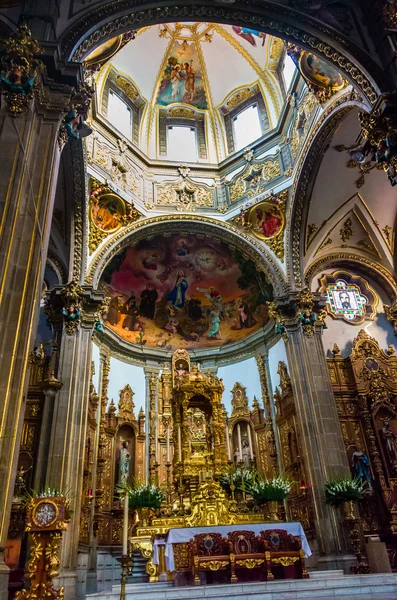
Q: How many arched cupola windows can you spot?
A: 4